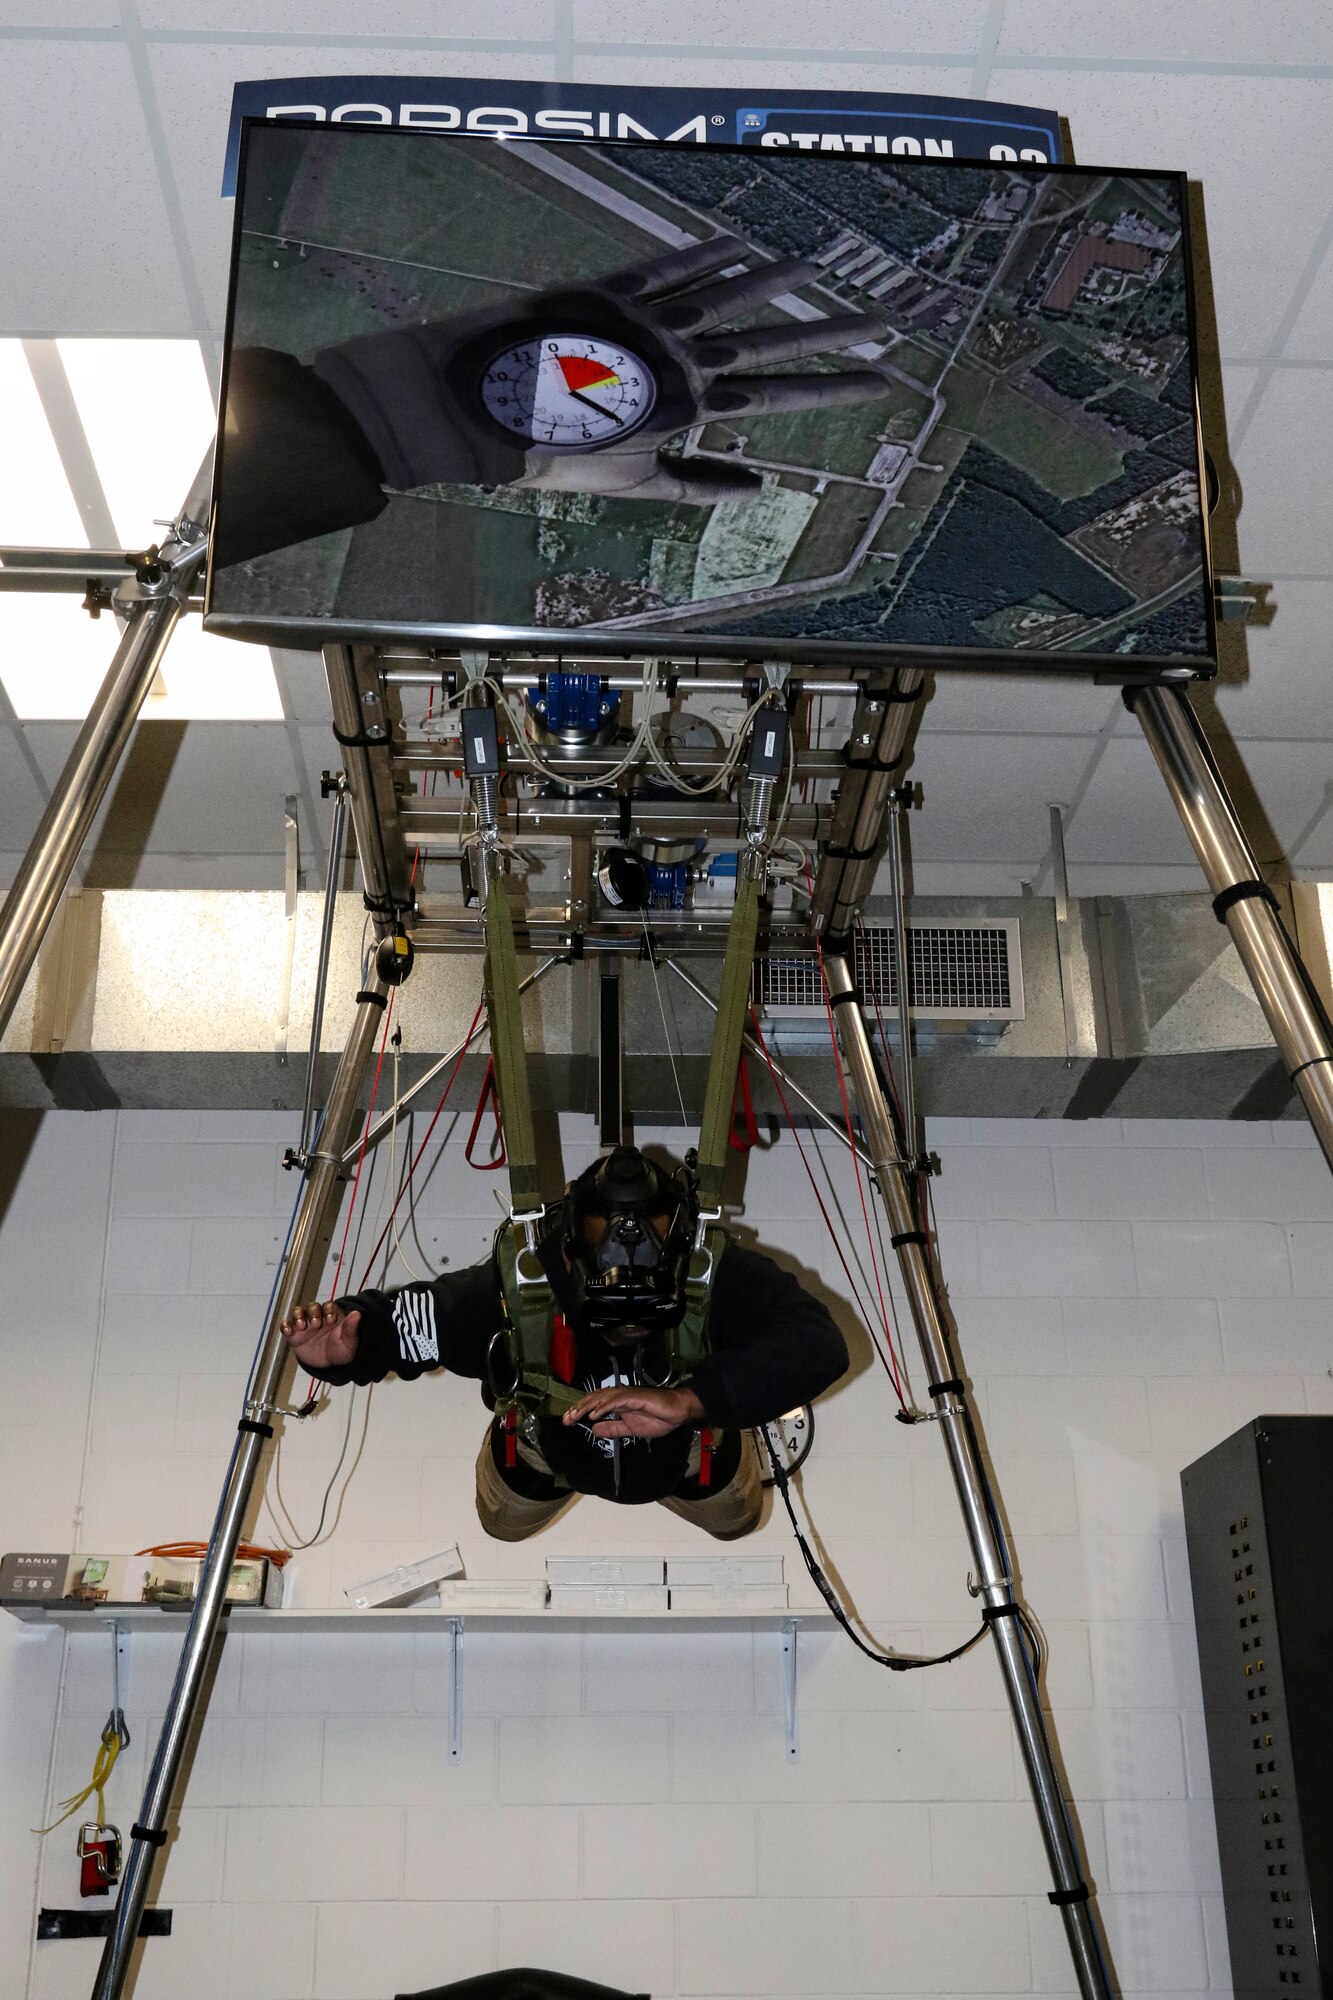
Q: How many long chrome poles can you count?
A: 4